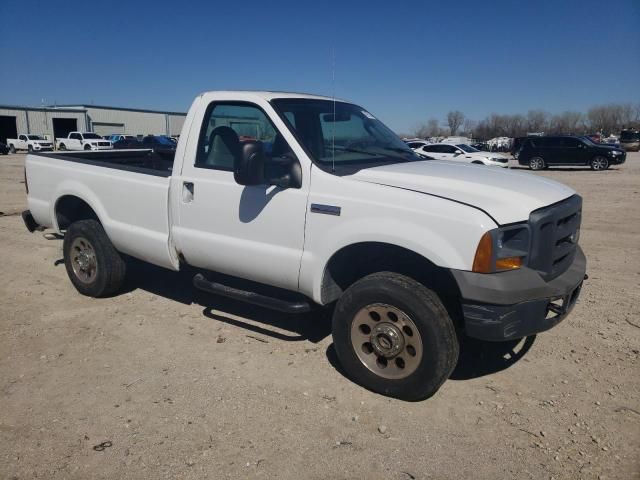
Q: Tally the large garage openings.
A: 2